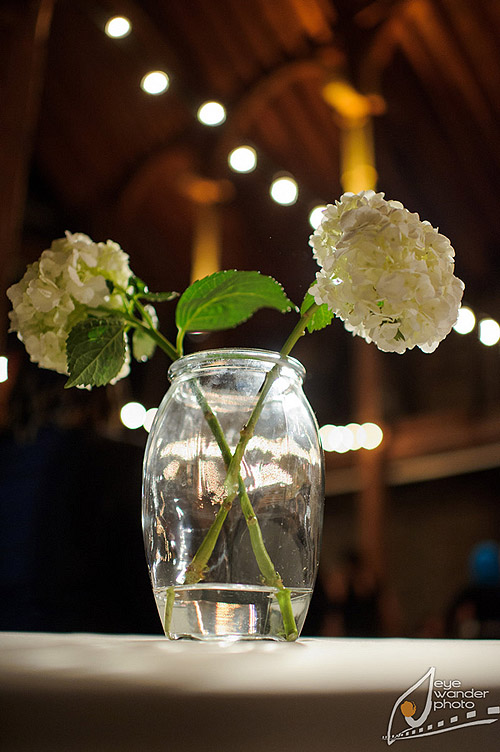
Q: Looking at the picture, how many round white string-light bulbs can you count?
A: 15